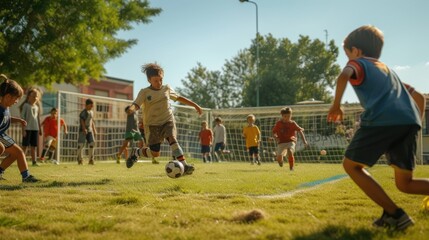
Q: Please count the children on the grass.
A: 11